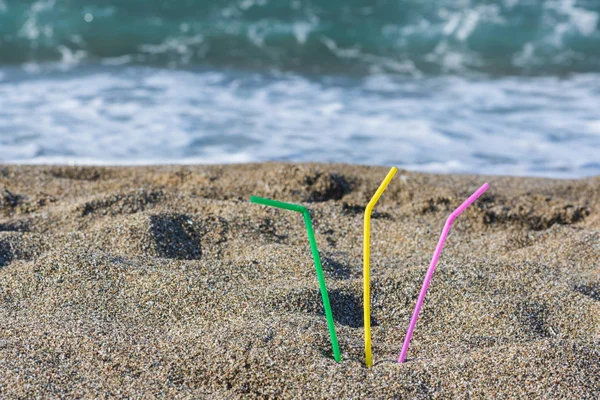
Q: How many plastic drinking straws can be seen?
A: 3